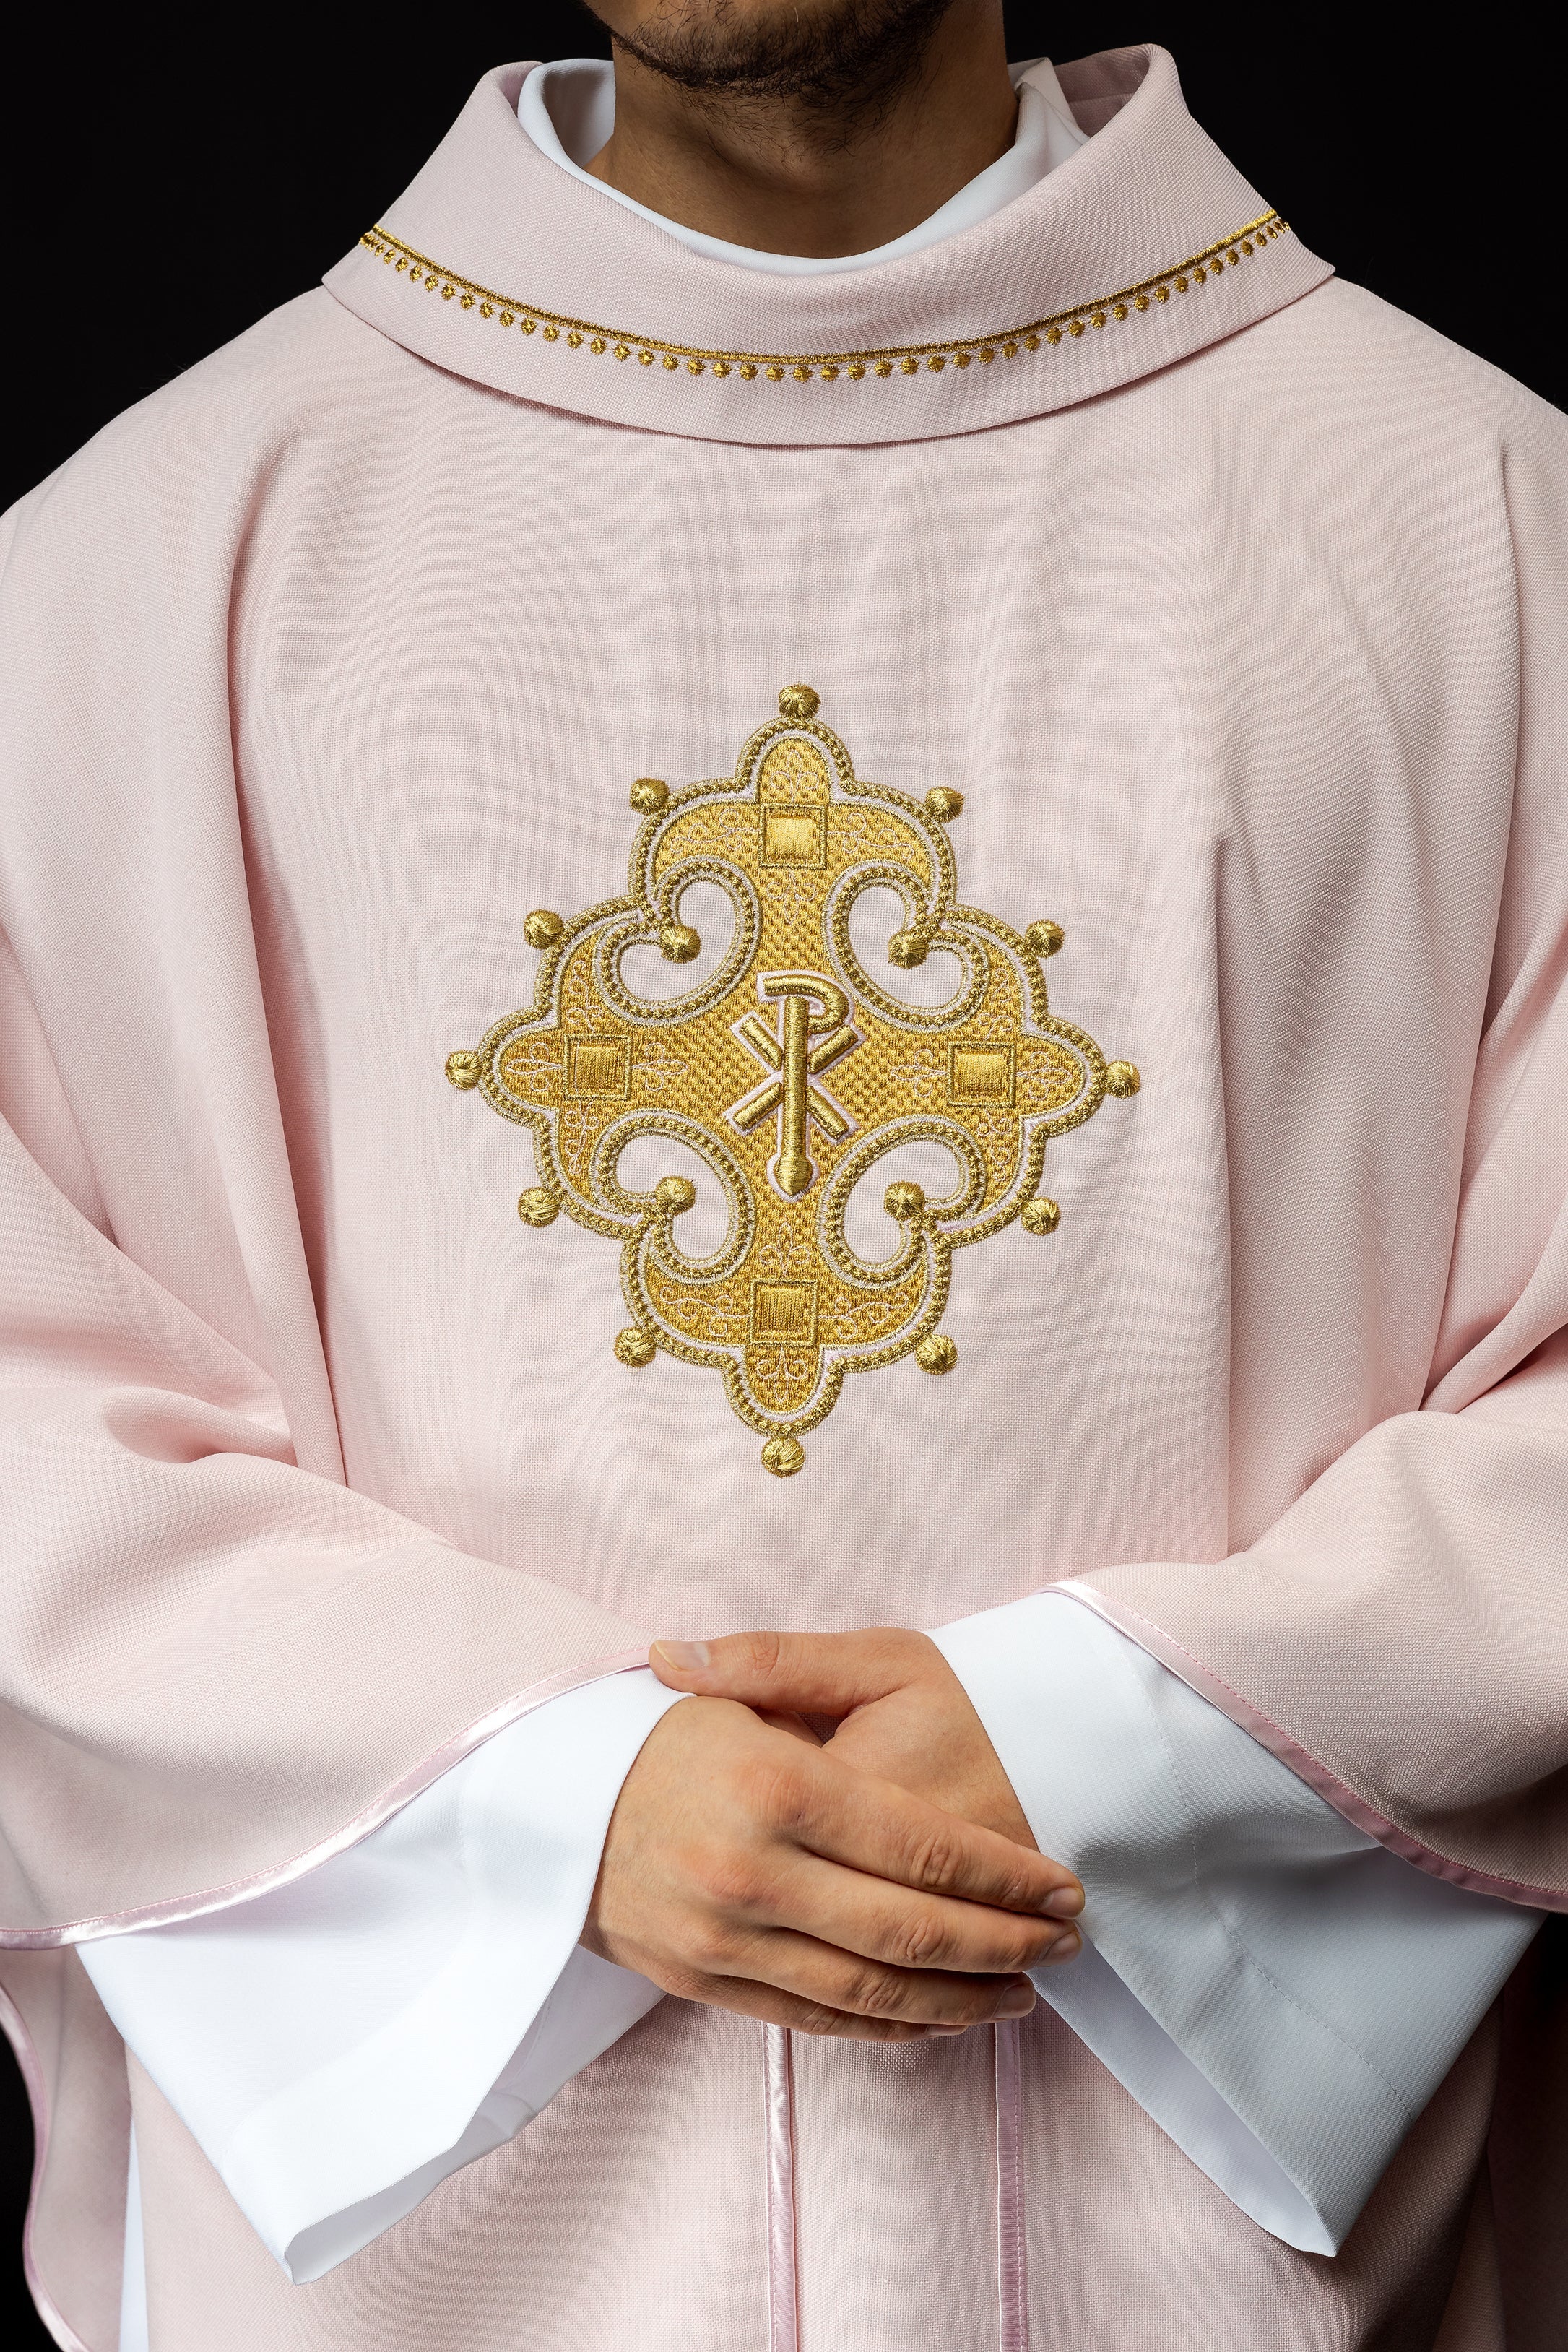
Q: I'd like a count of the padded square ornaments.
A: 4